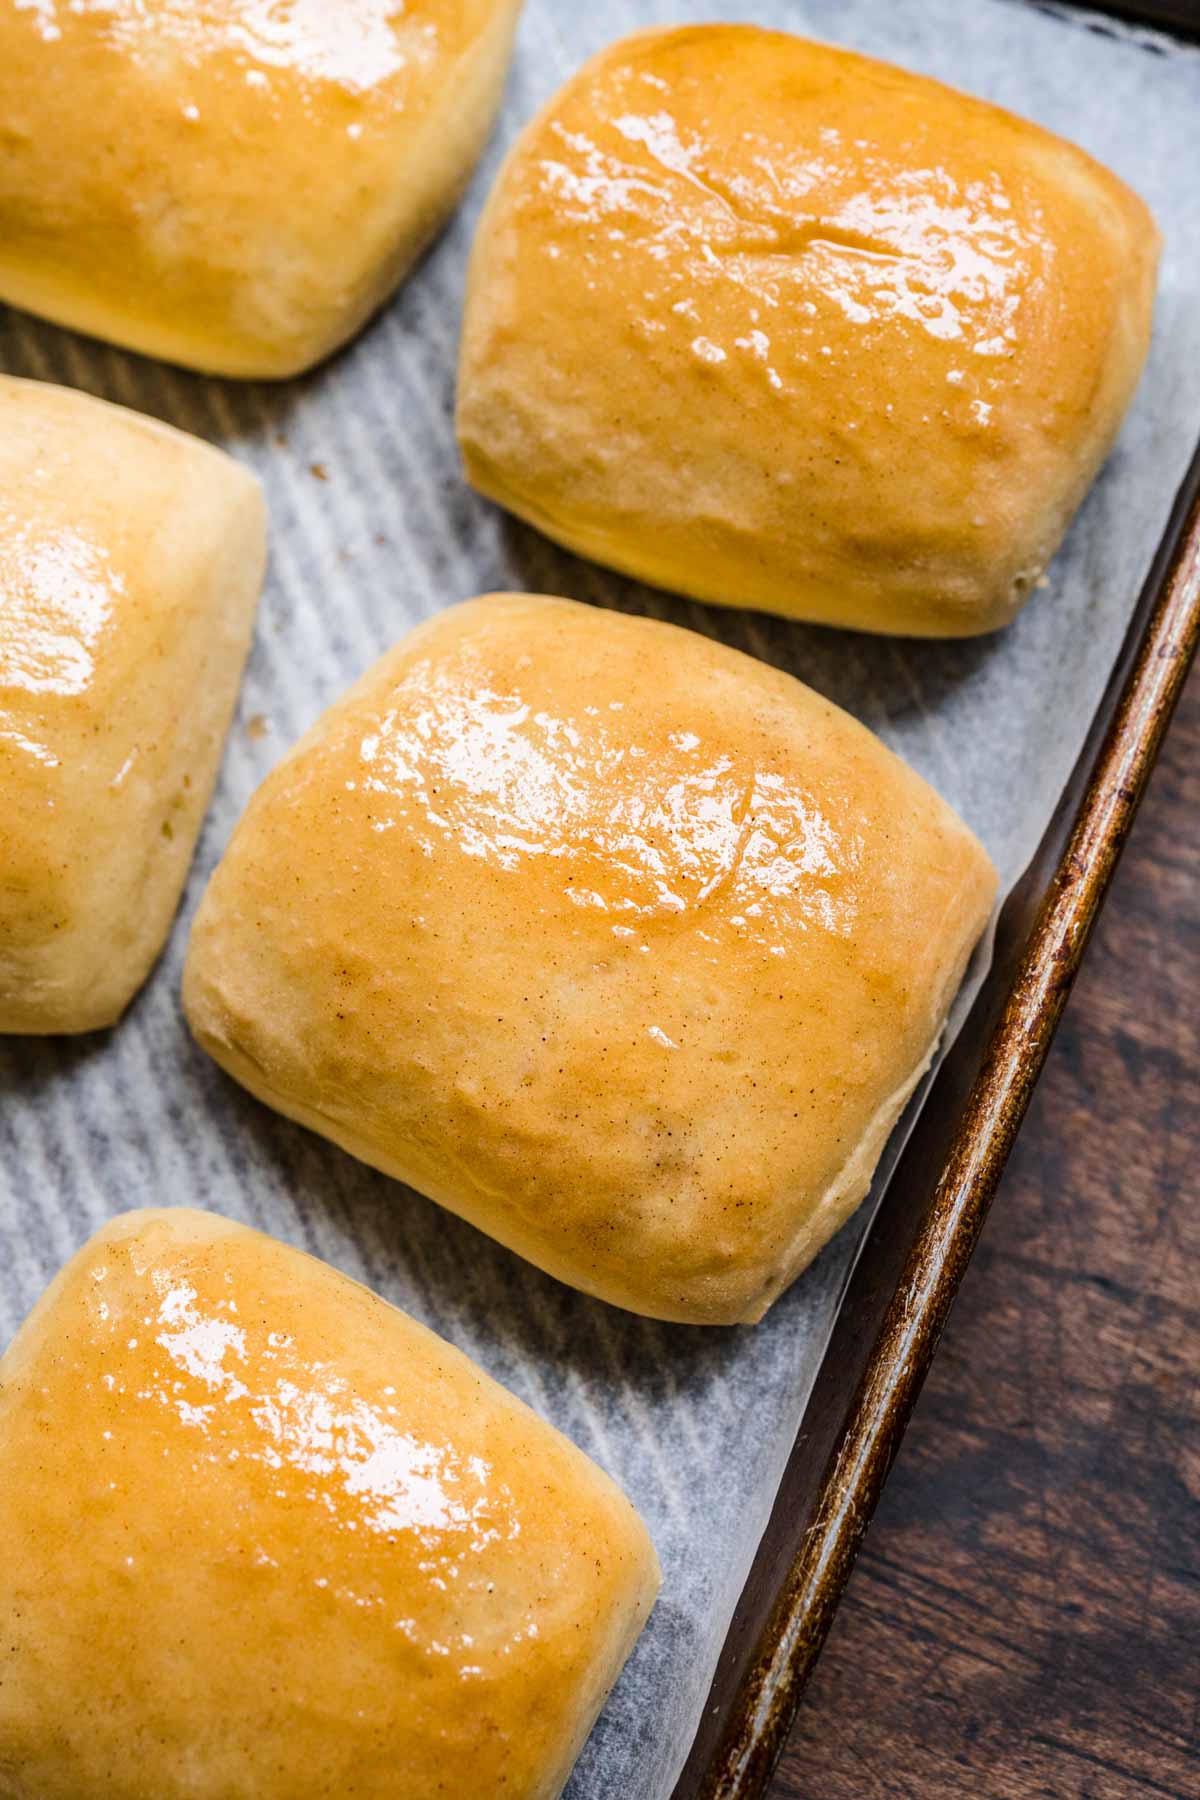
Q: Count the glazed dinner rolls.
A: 5